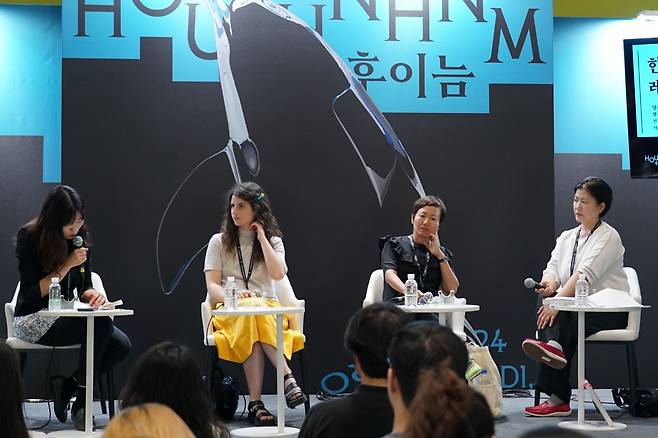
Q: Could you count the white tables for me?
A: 4